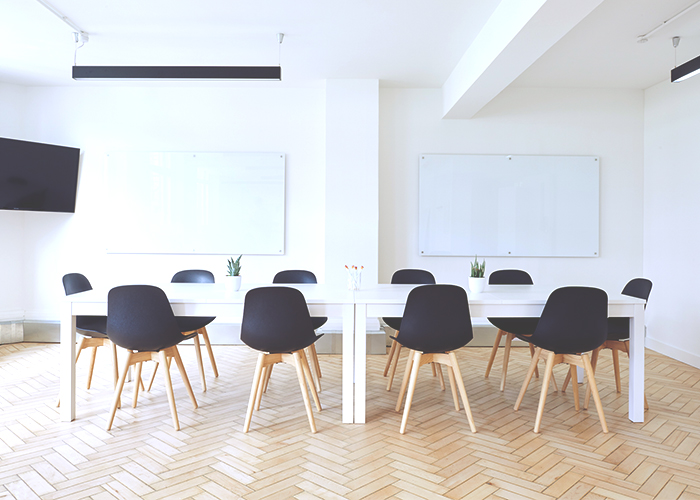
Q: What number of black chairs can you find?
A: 10